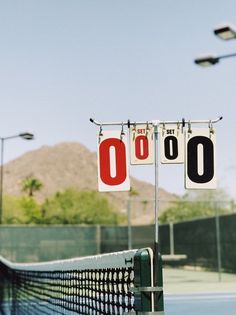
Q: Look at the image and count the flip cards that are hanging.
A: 4